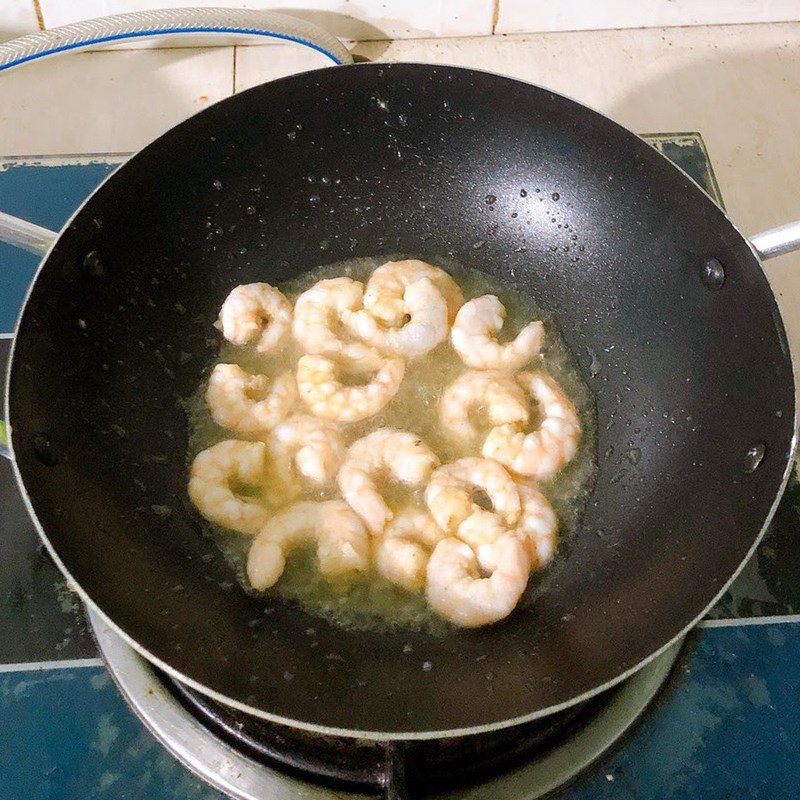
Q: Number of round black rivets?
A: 4